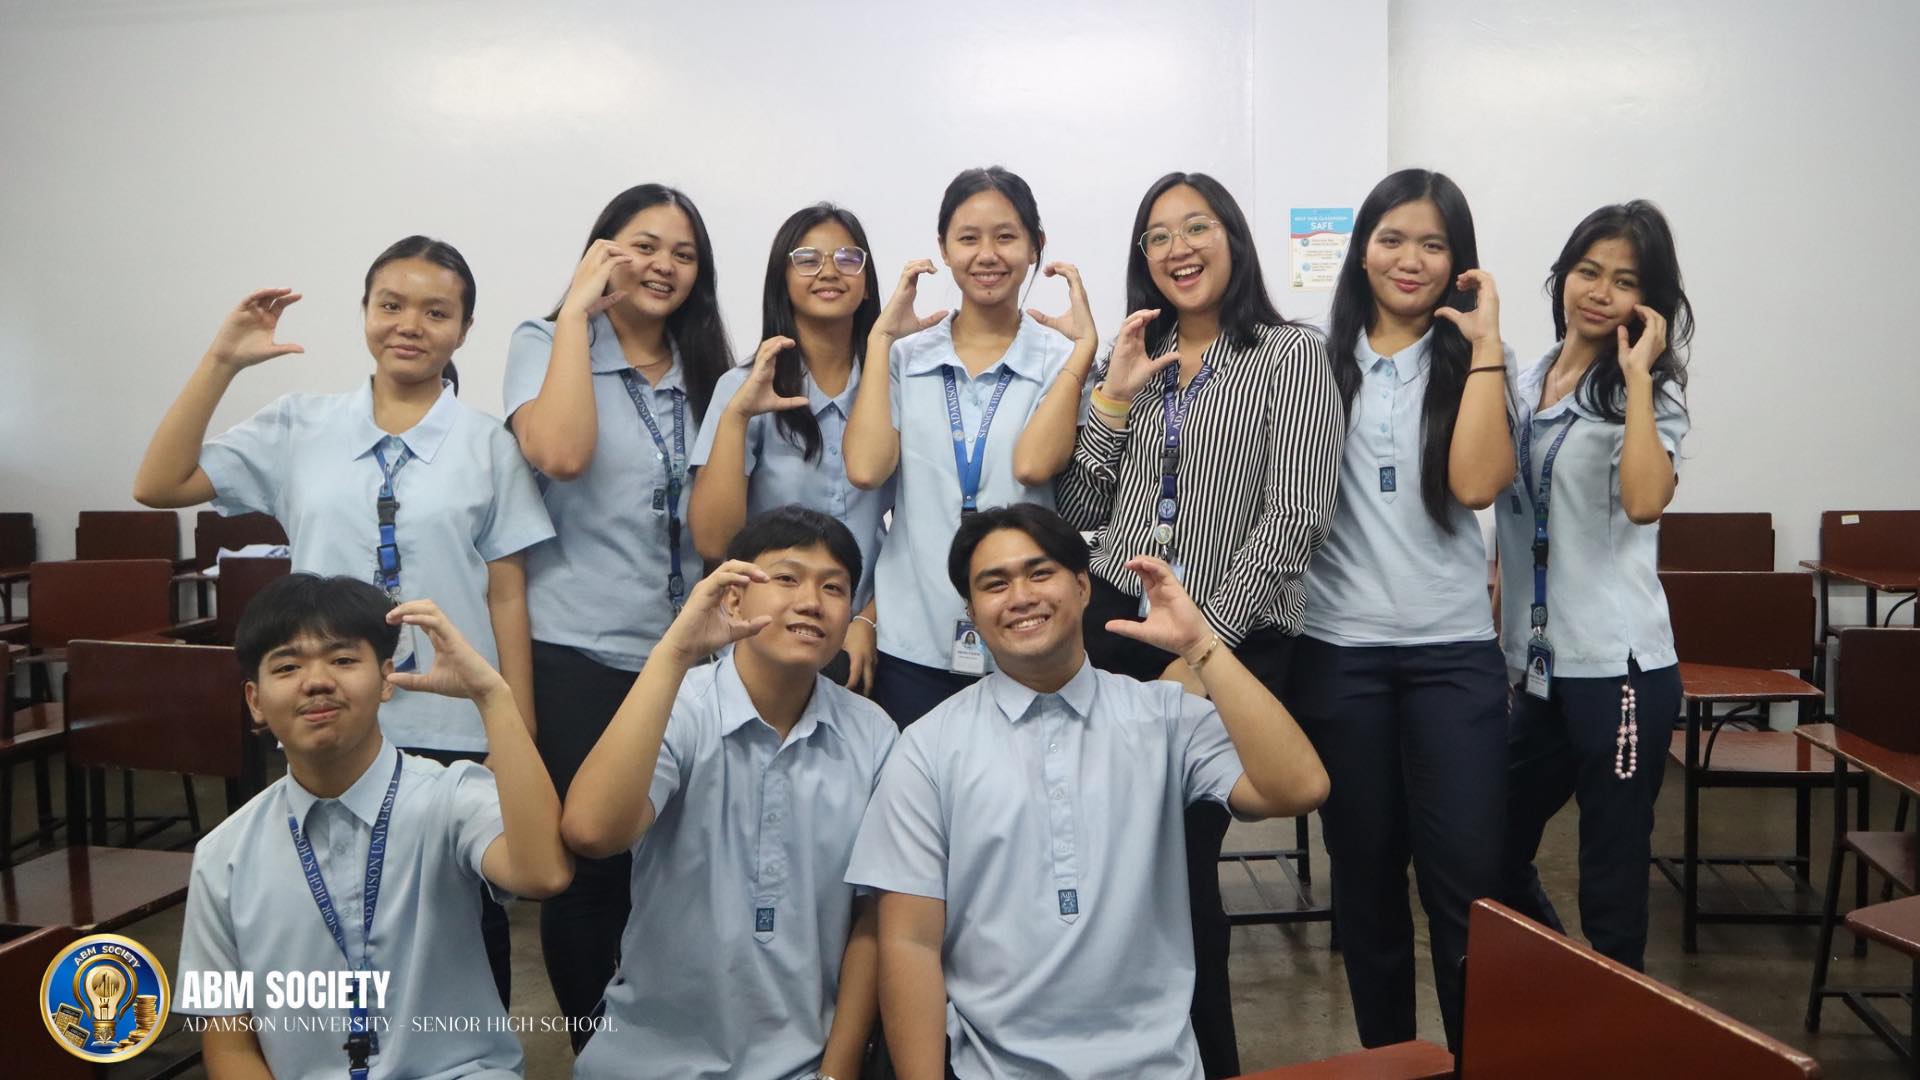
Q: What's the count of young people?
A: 10